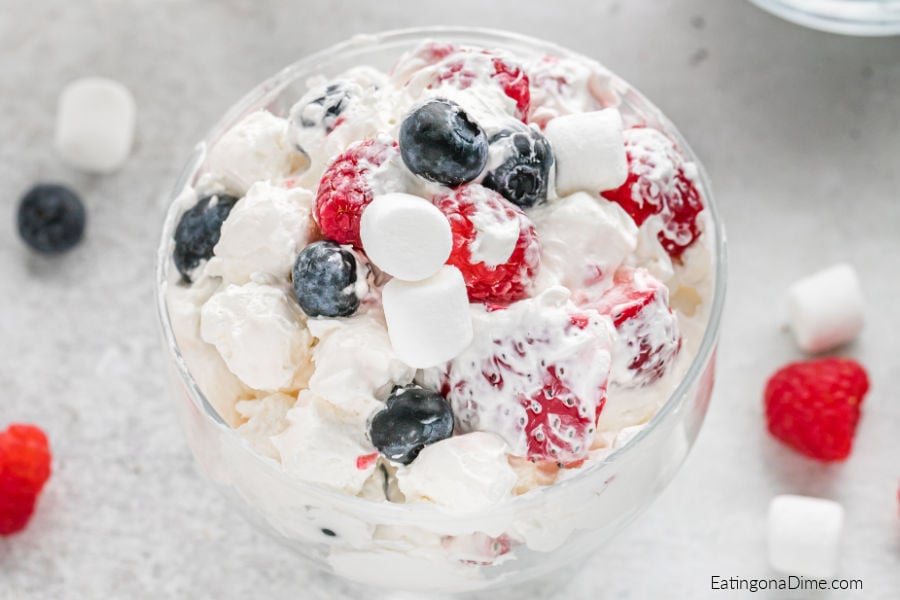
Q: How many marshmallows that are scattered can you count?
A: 3